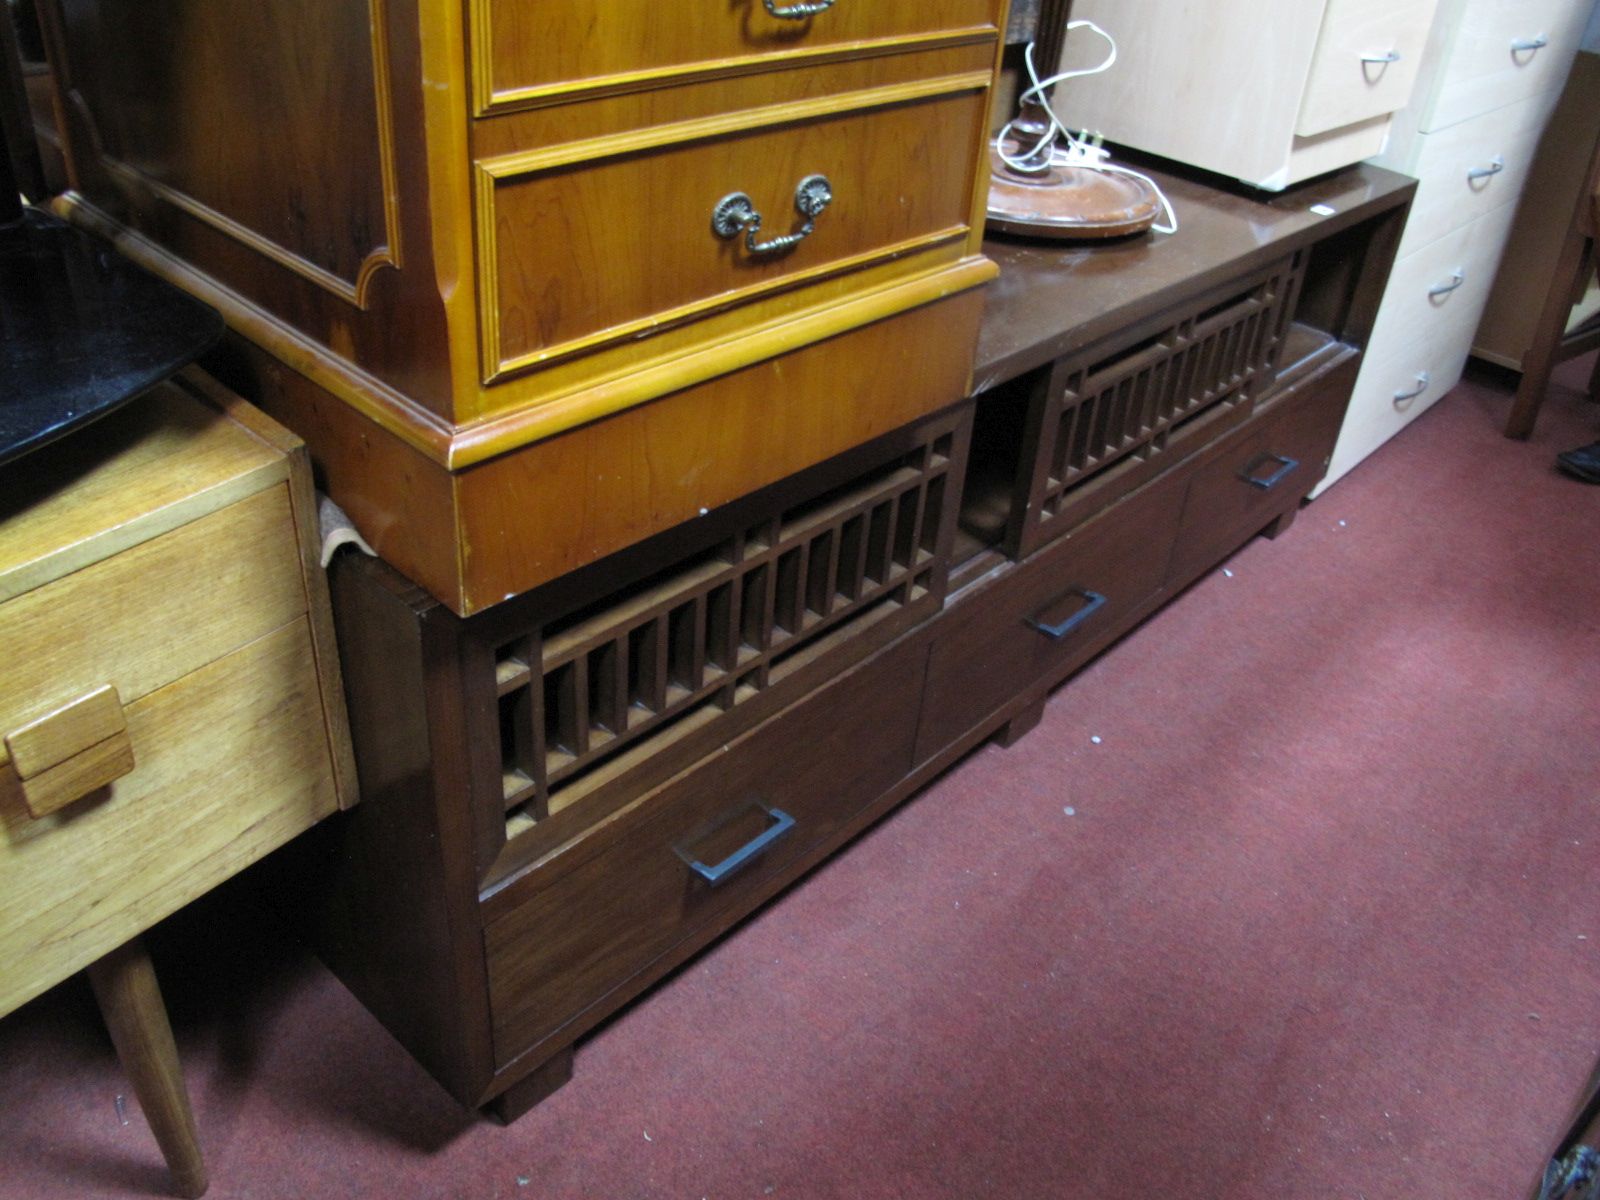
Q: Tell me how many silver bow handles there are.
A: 5